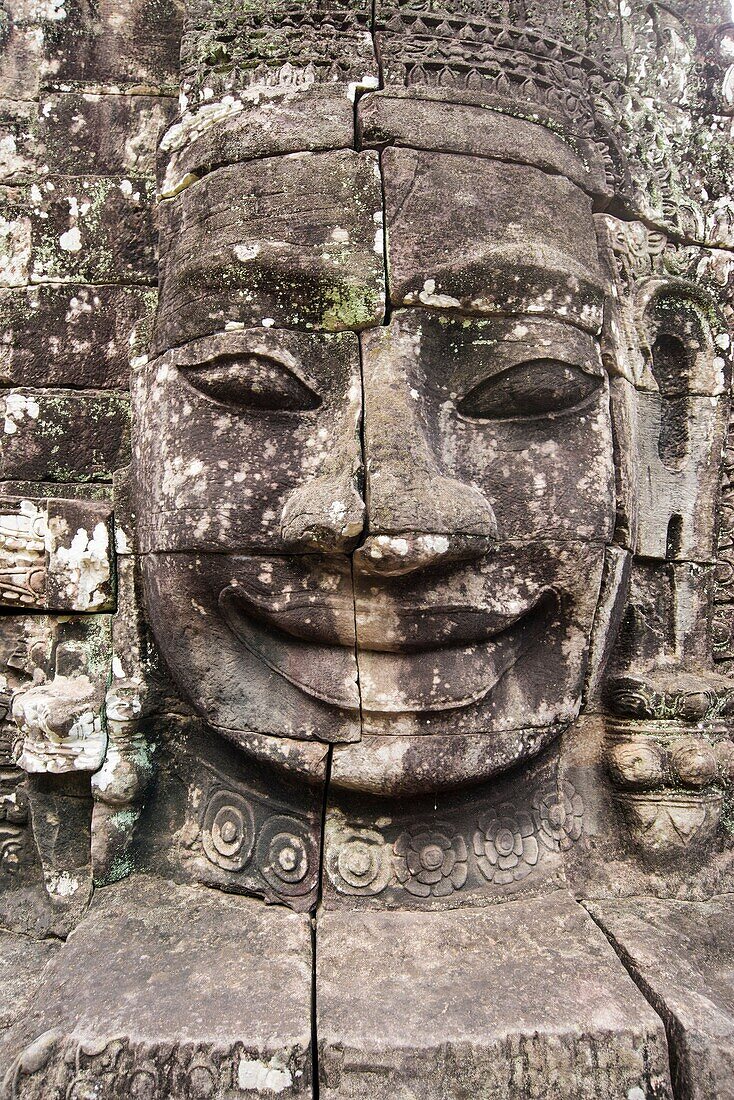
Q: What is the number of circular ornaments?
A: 6